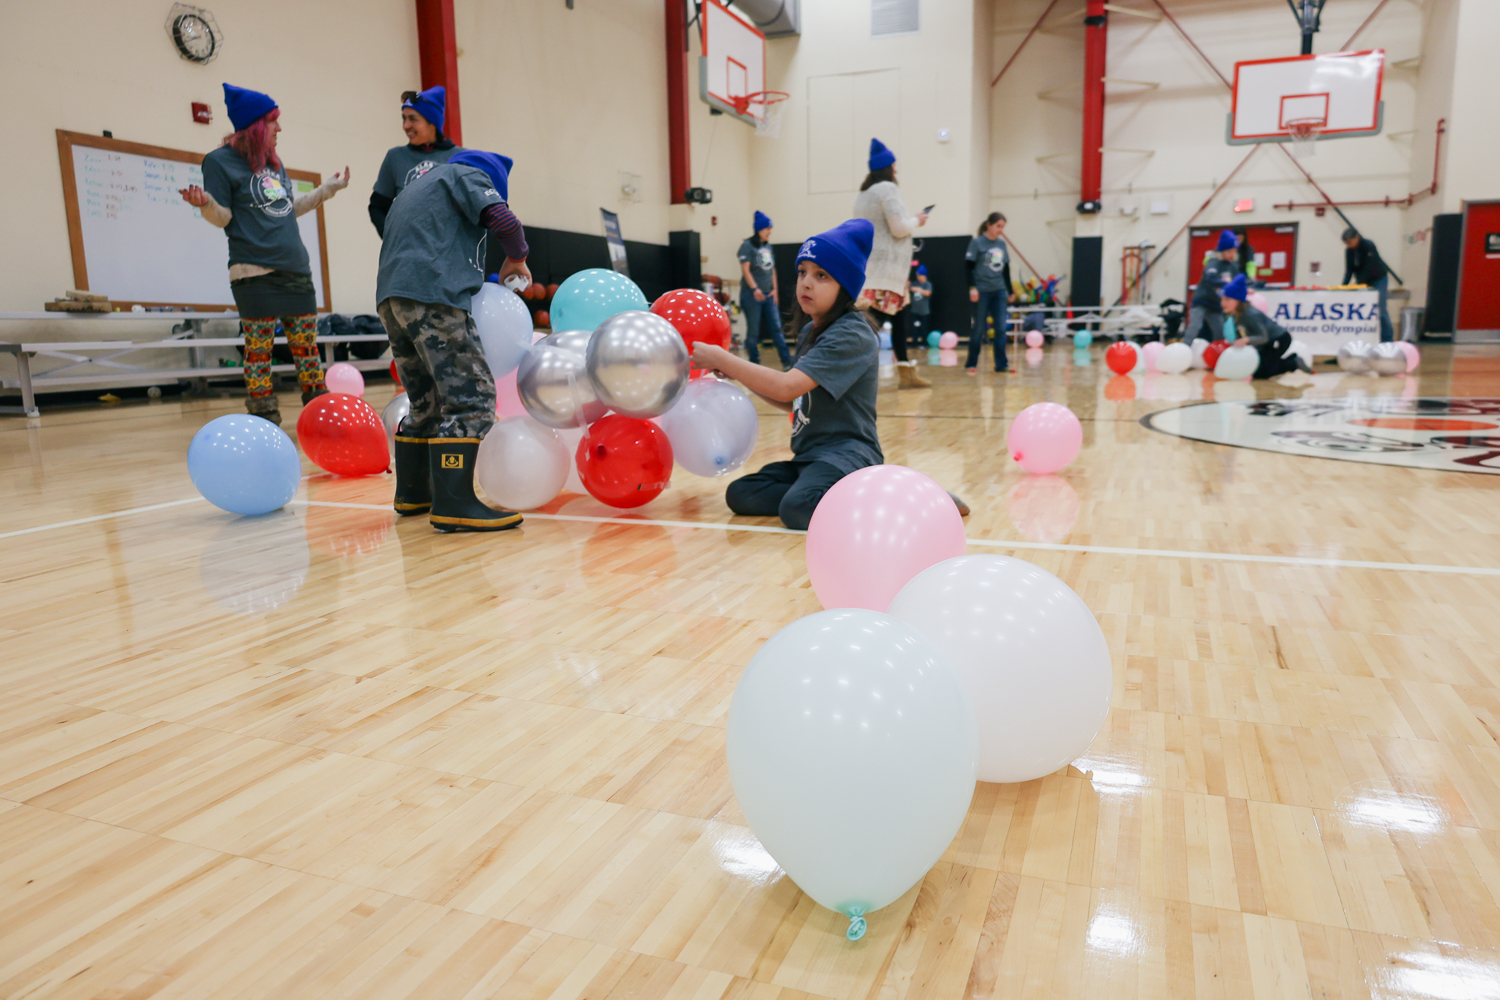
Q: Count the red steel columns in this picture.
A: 3